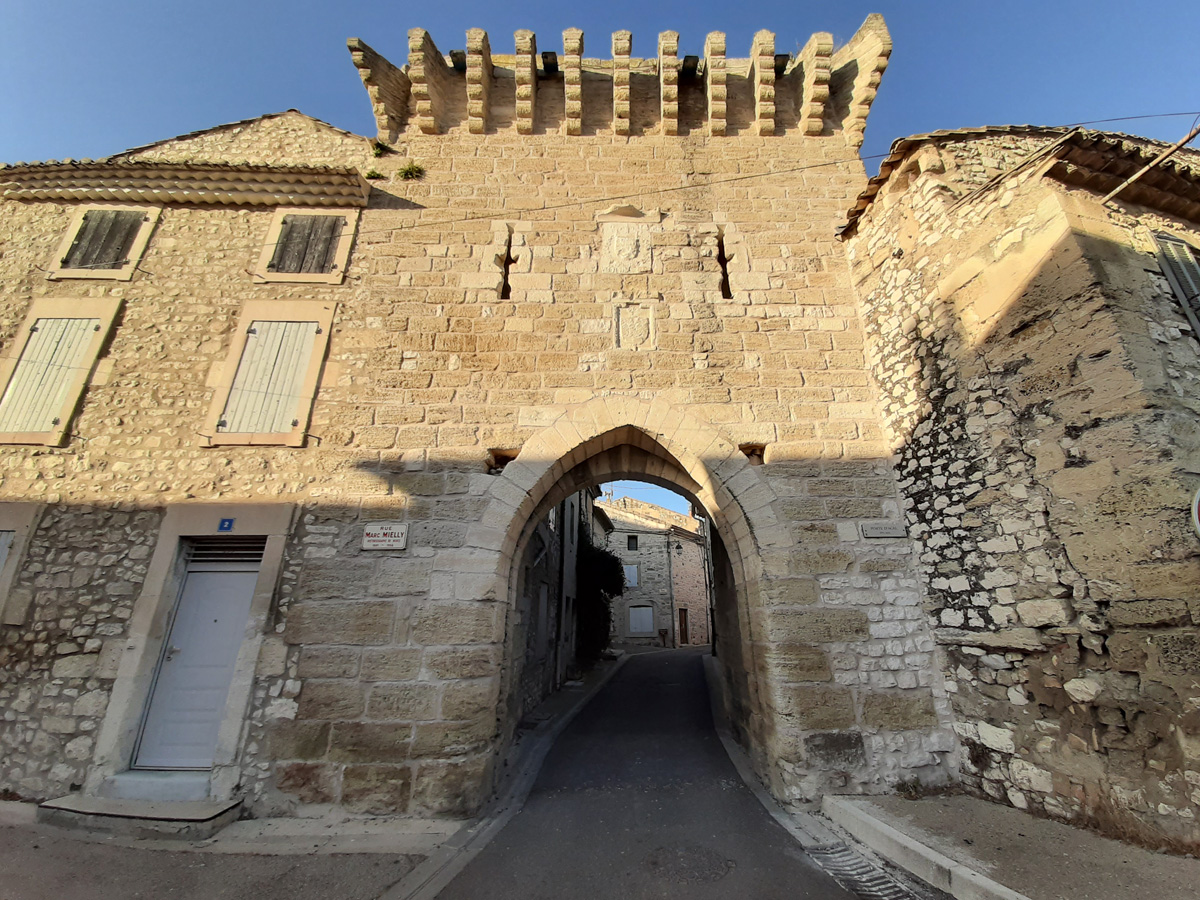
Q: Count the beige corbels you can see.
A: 11